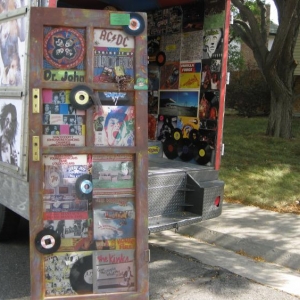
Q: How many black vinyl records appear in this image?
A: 11